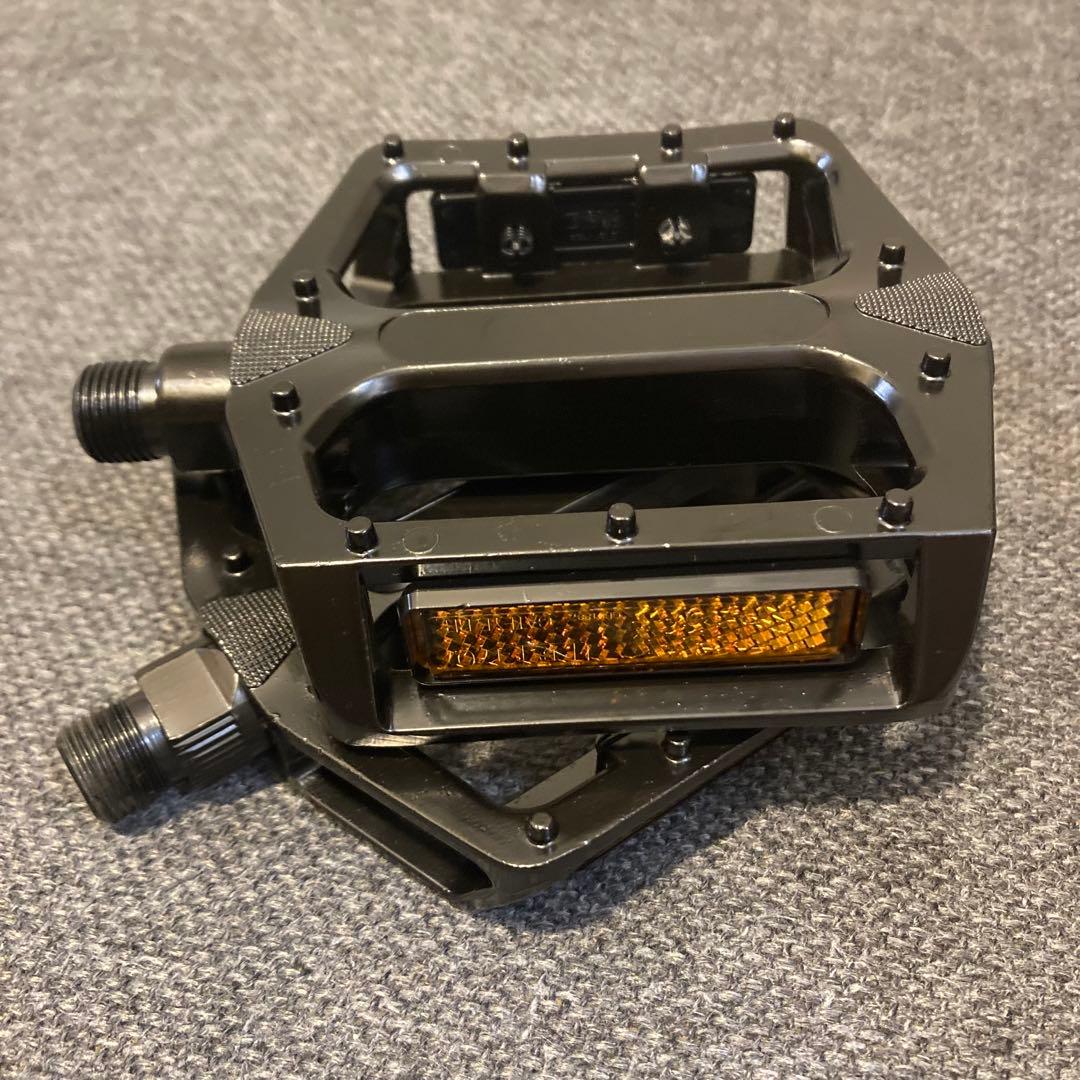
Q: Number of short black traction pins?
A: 14